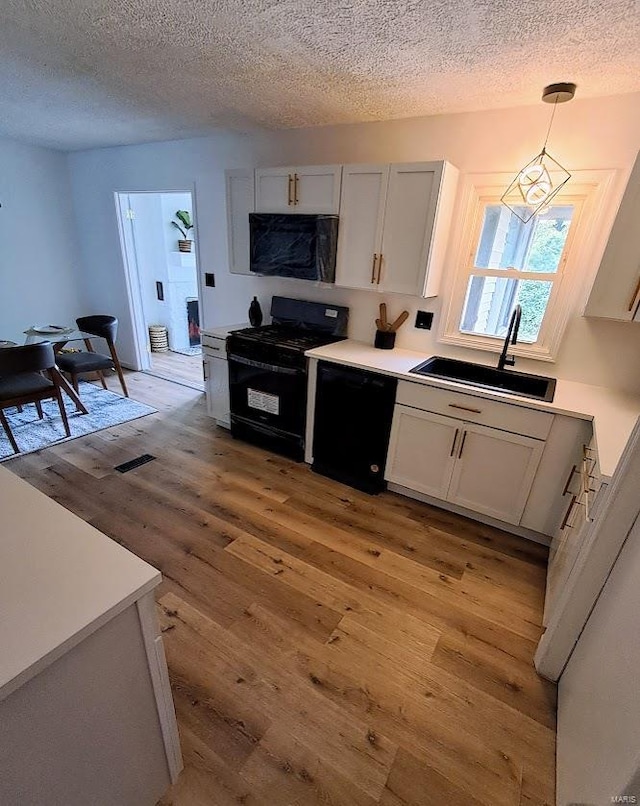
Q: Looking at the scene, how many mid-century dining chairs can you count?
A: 2